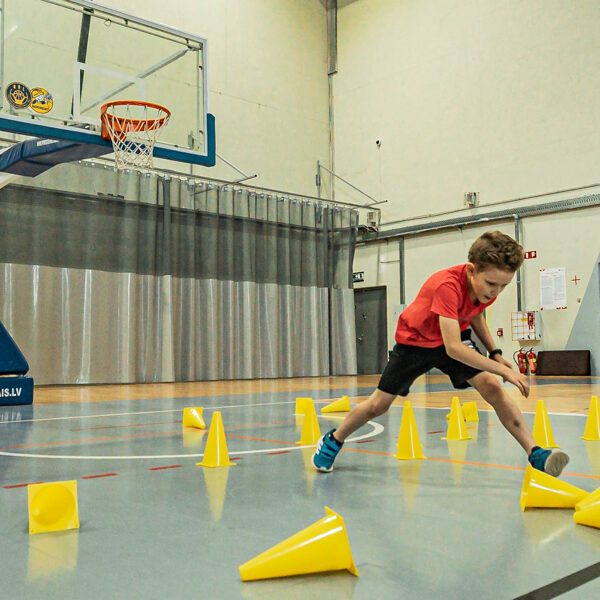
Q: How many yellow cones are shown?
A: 15